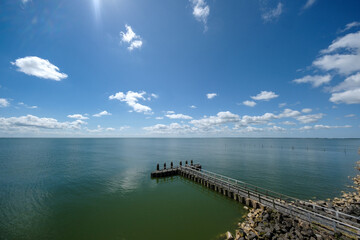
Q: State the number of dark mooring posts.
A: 6